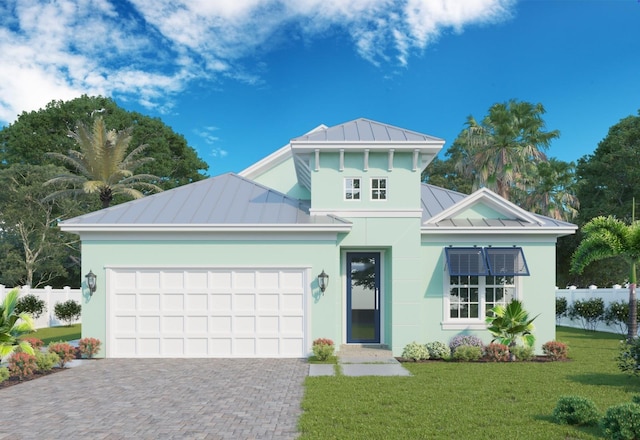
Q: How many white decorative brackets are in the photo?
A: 5